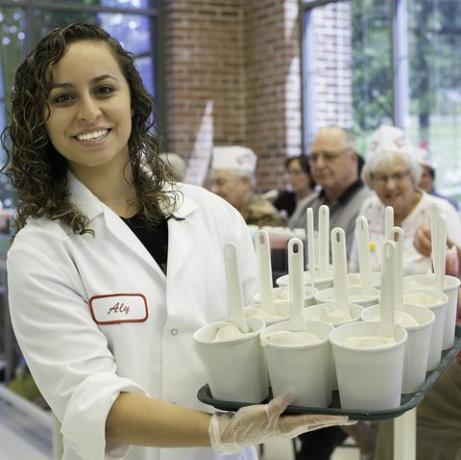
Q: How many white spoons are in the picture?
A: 12